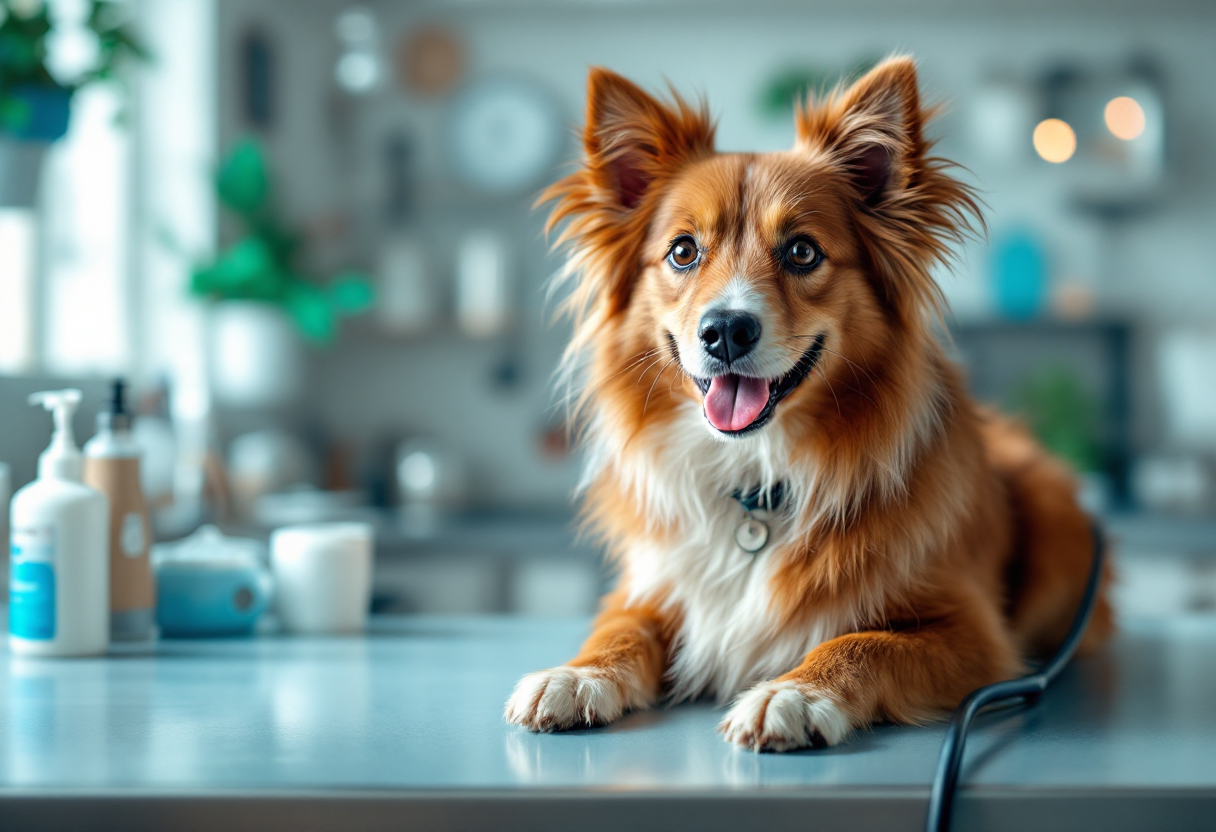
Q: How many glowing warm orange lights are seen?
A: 2